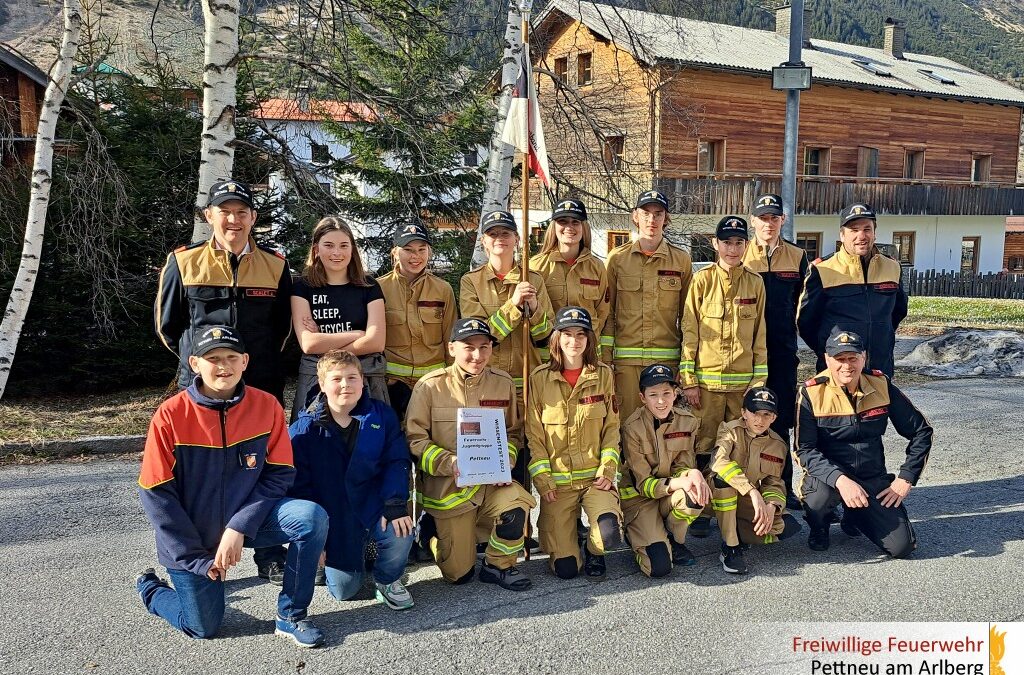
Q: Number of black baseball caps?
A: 14